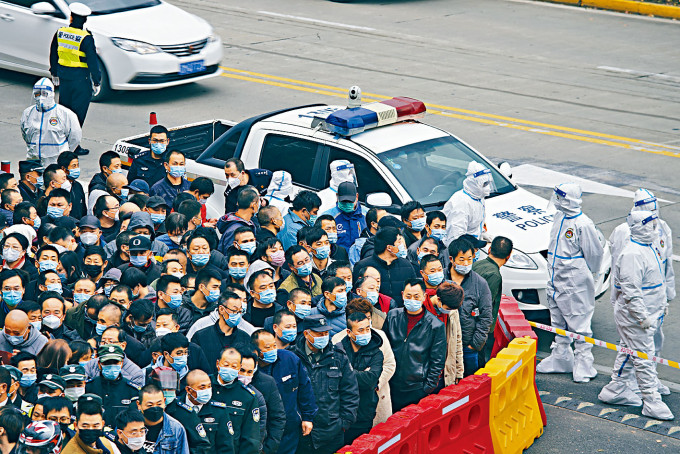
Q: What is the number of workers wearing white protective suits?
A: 7